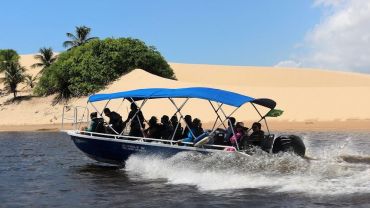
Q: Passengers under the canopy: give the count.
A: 11